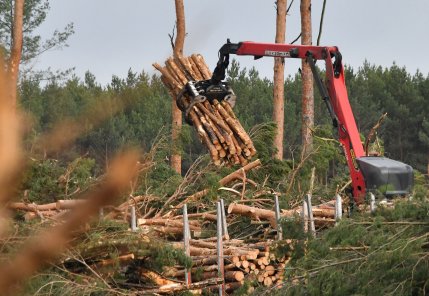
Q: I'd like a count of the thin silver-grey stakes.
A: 9